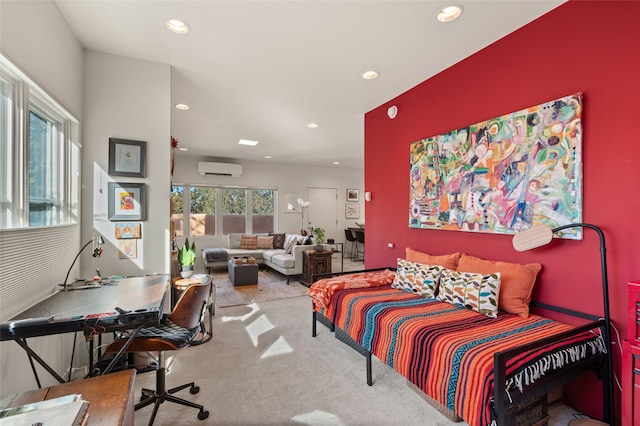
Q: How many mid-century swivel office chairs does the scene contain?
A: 1